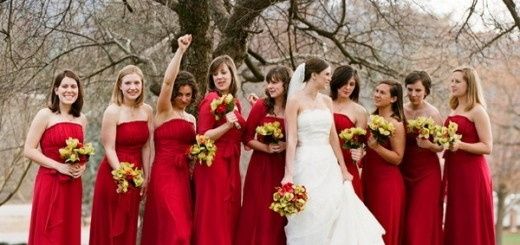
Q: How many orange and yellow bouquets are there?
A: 10